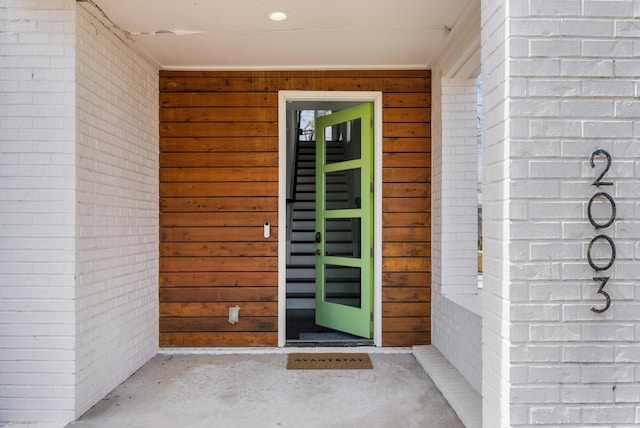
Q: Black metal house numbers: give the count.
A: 4